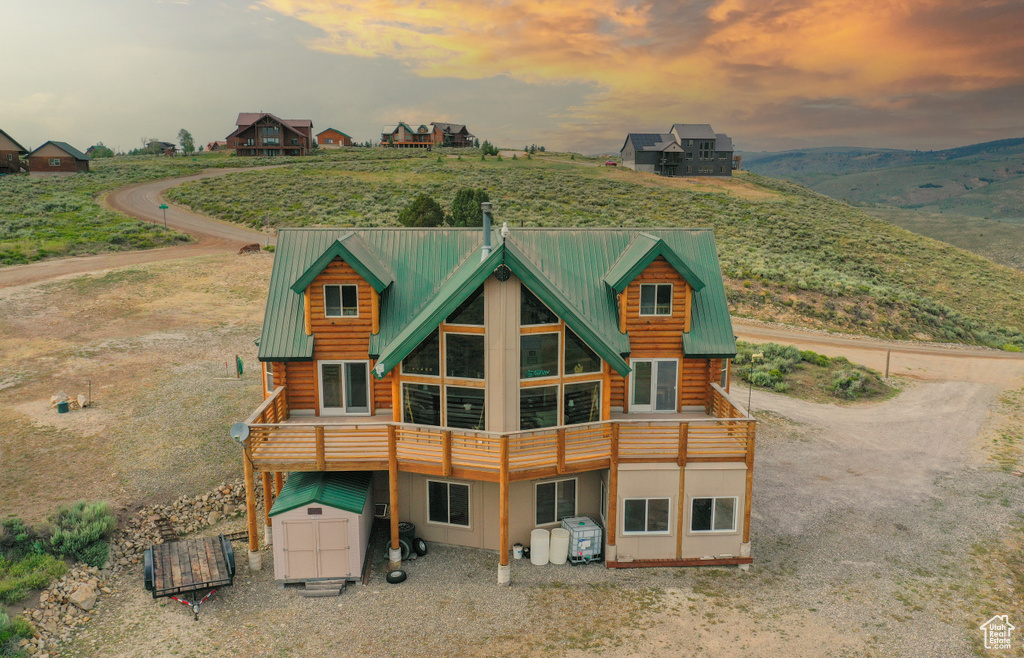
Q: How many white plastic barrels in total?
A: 2